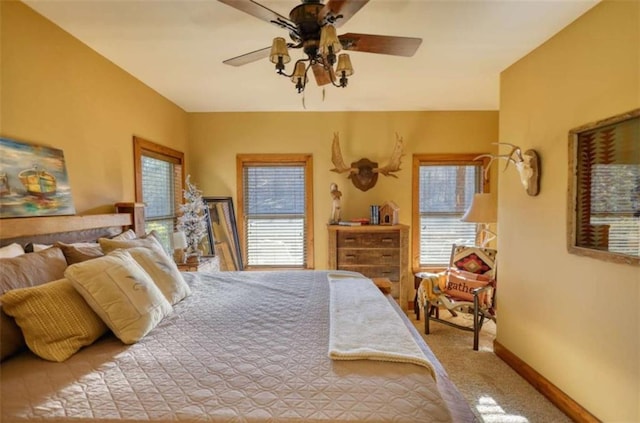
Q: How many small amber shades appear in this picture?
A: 4